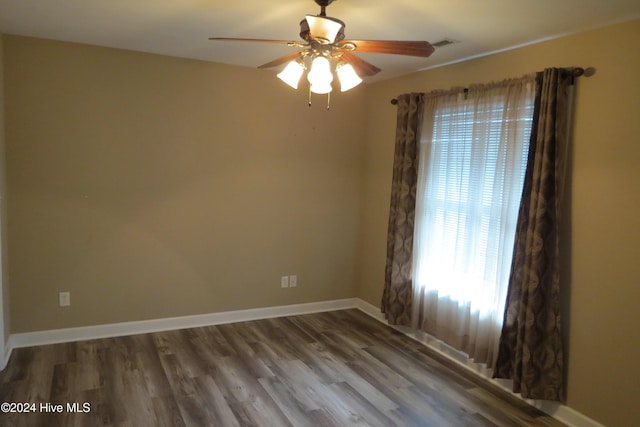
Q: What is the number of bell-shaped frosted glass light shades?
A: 4